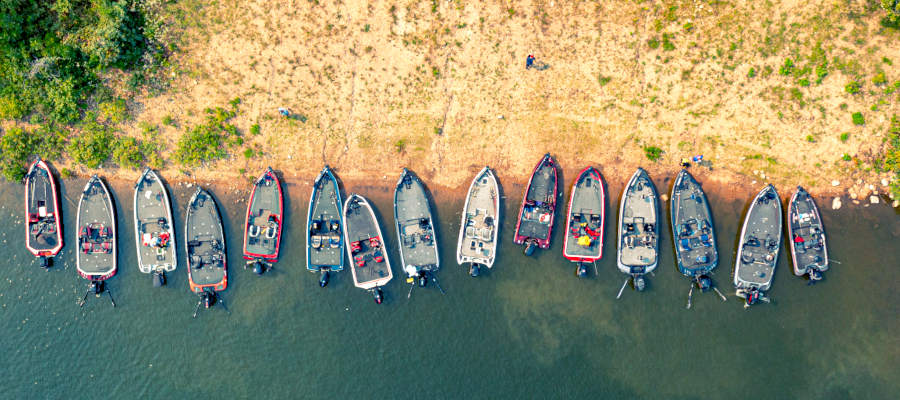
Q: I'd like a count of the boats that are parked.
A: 15